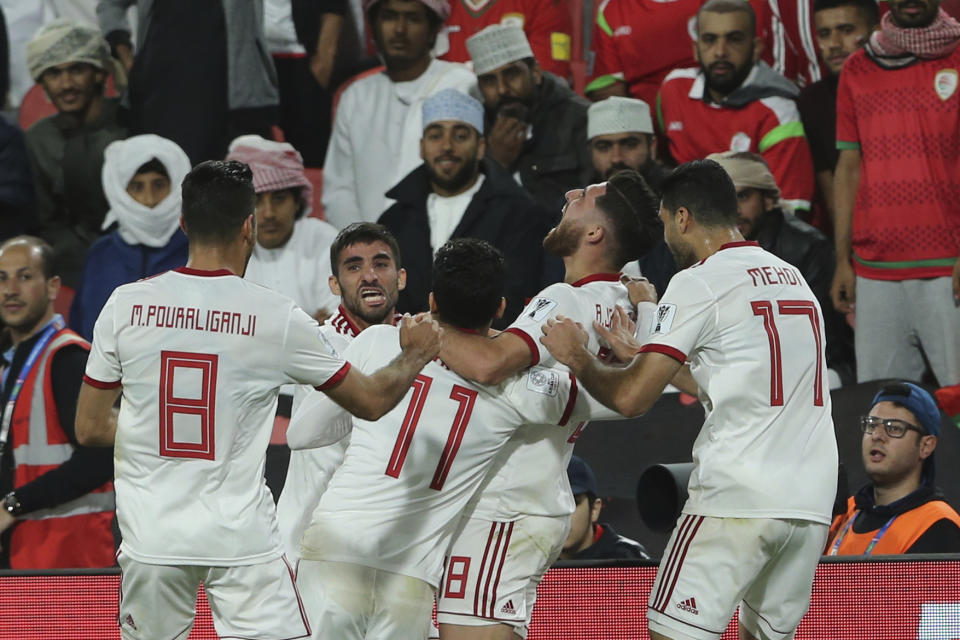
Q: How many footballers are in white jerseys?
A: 5